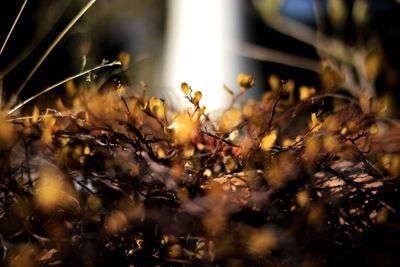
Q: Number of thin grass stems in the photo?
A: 3